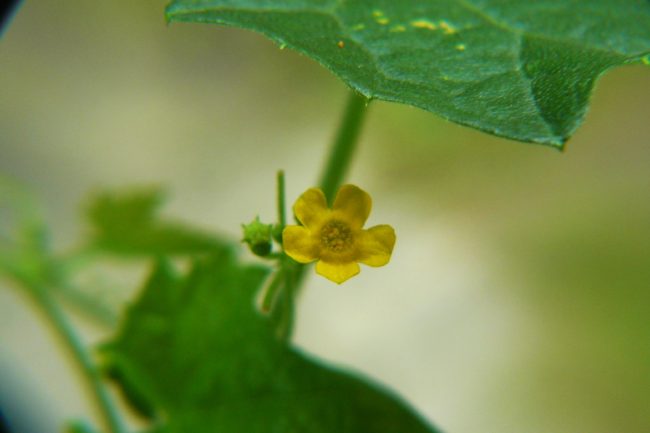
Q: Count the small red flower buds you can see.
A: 0